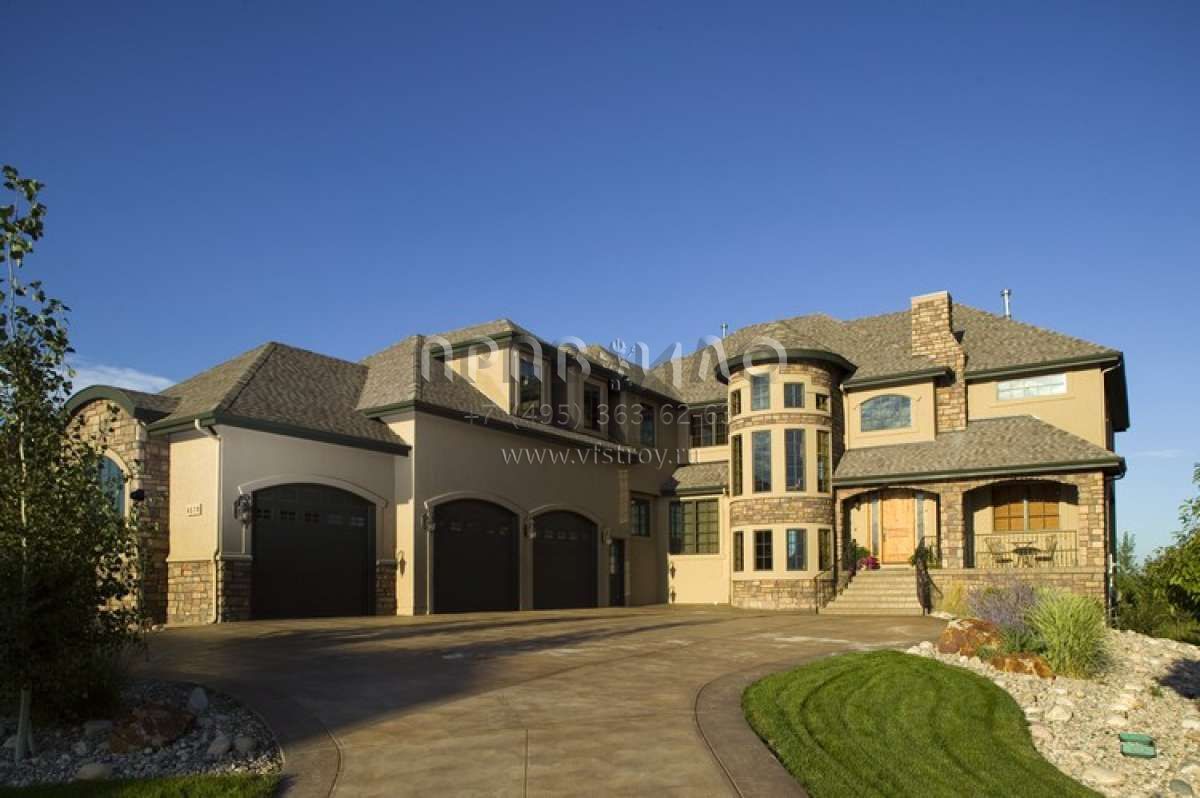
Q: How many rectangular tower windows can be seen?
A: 12